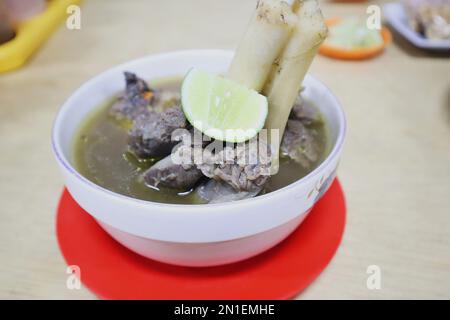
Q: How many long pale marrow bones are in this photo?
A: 2